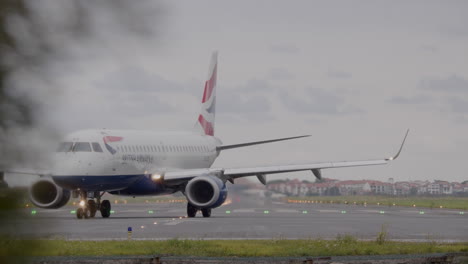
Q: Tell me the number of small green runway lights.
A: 11